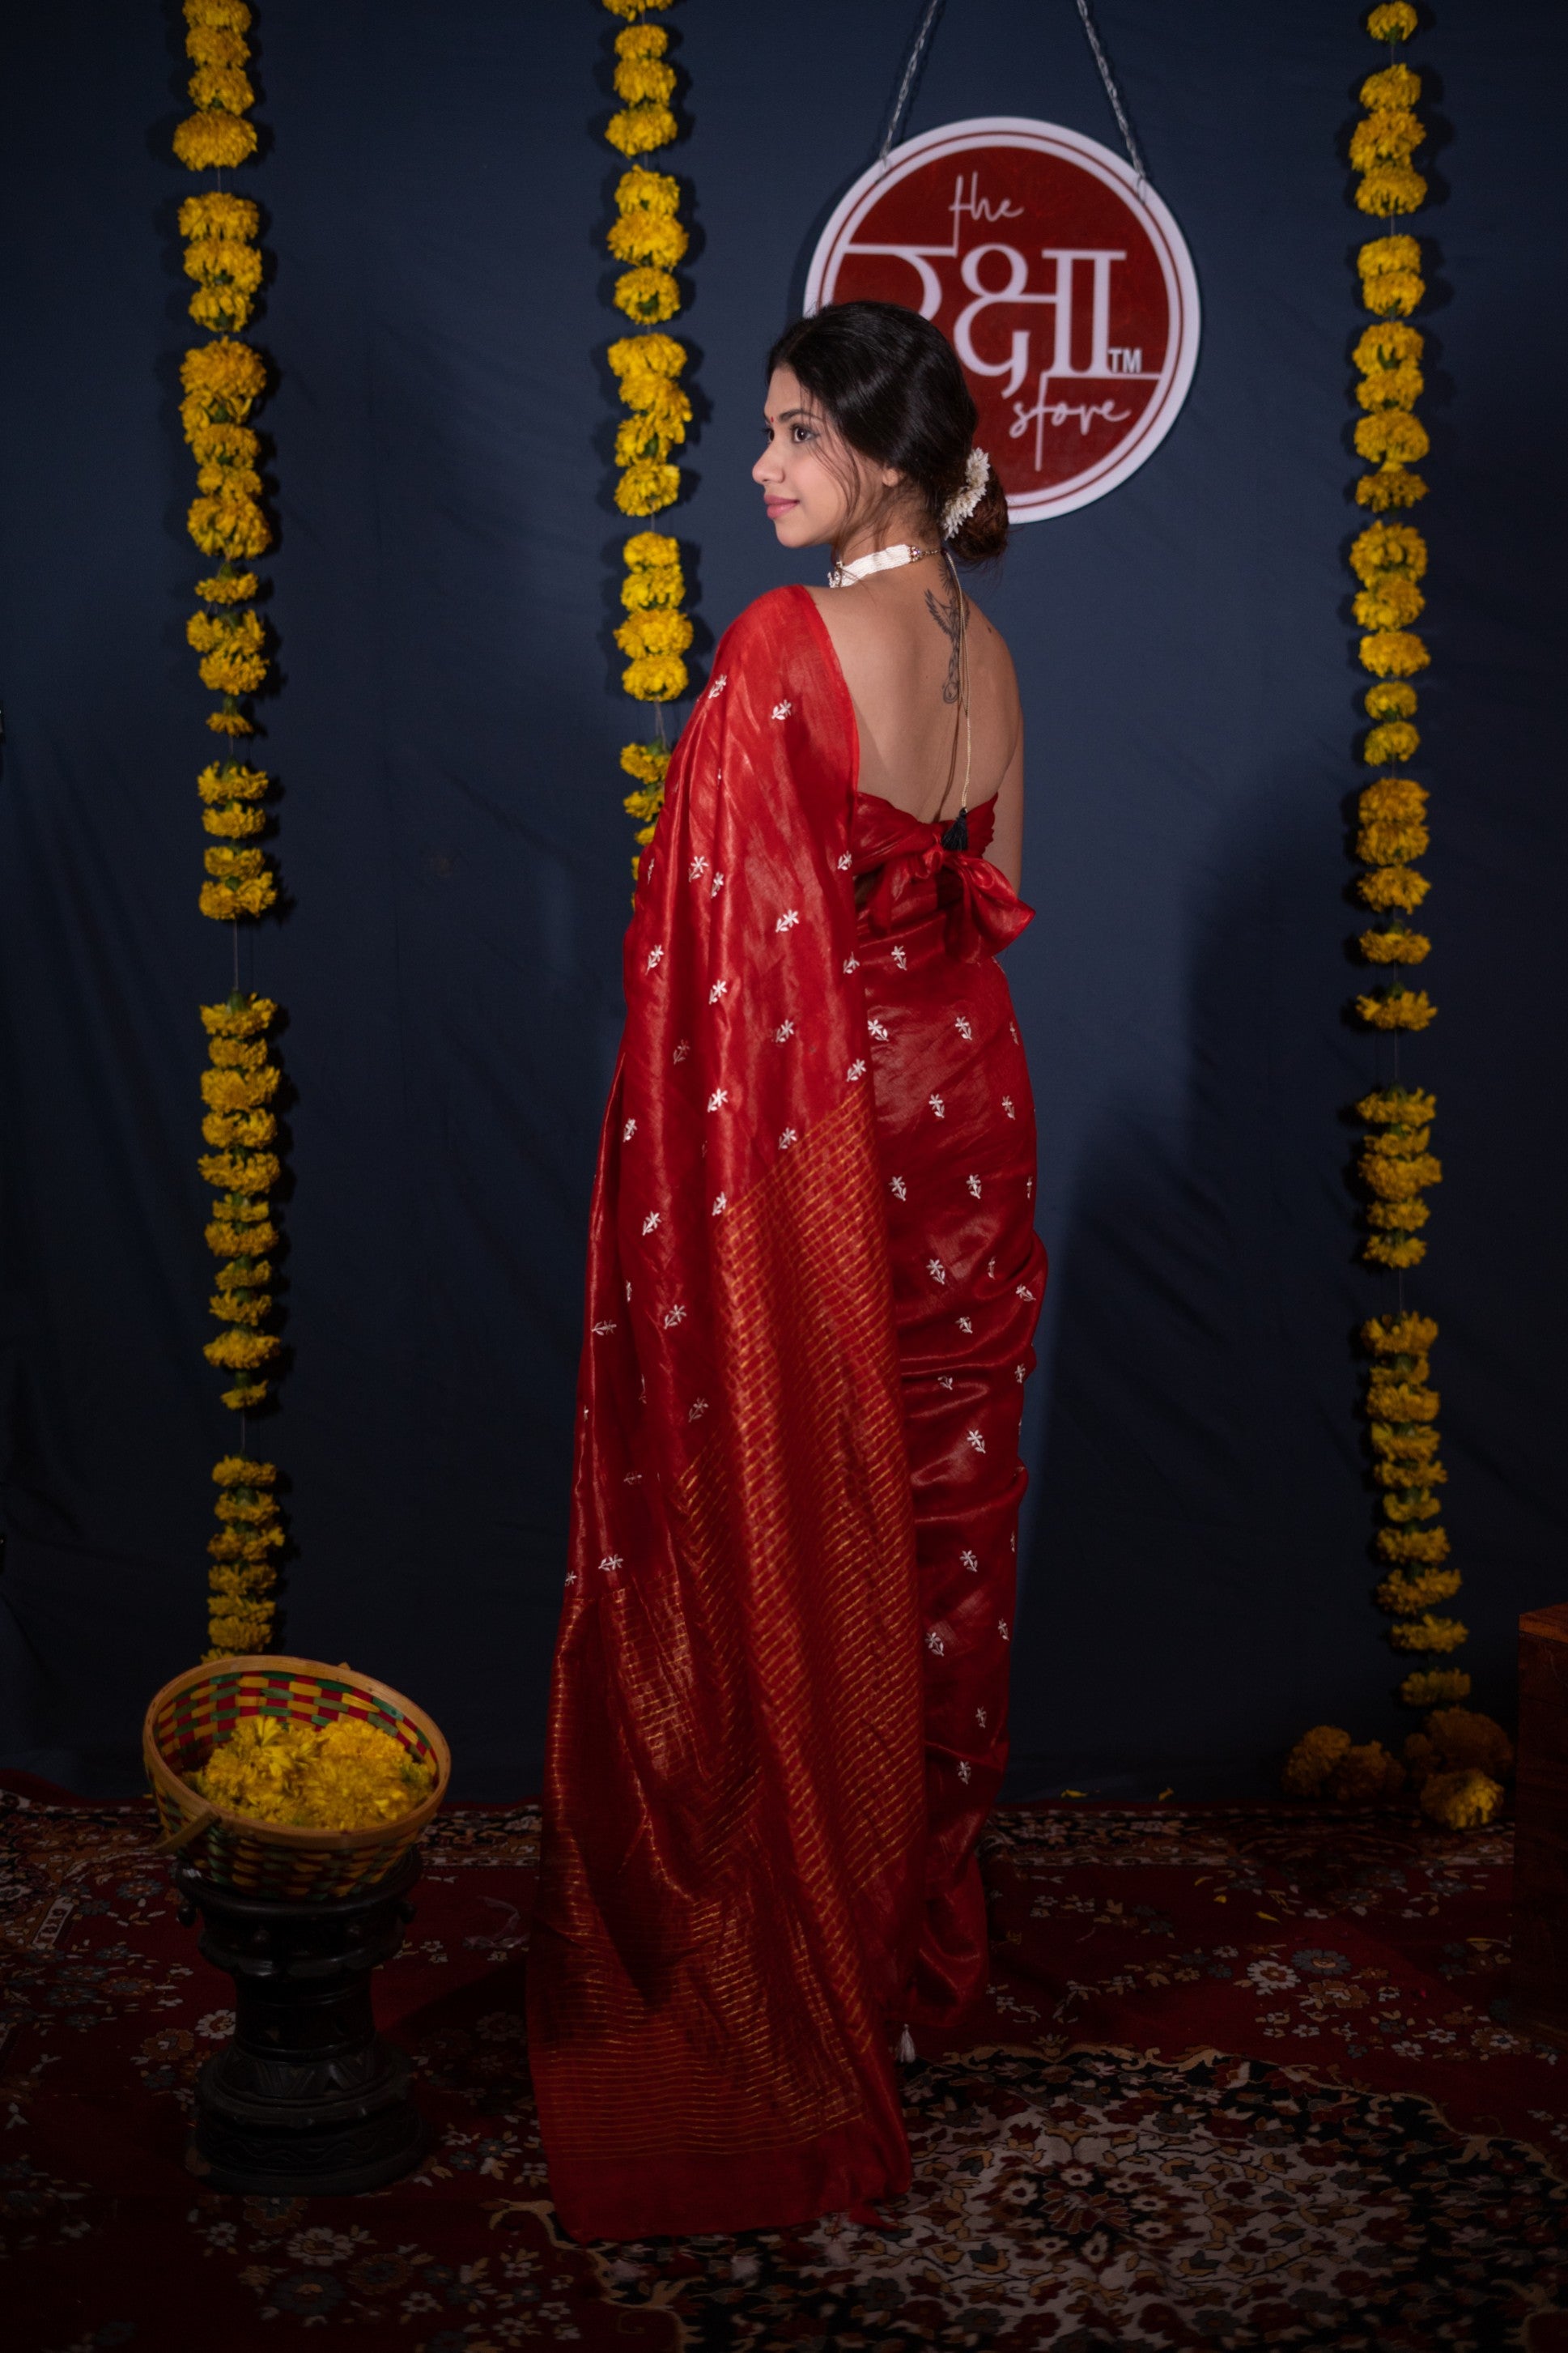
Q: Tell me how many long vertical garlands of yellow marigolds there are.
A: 3